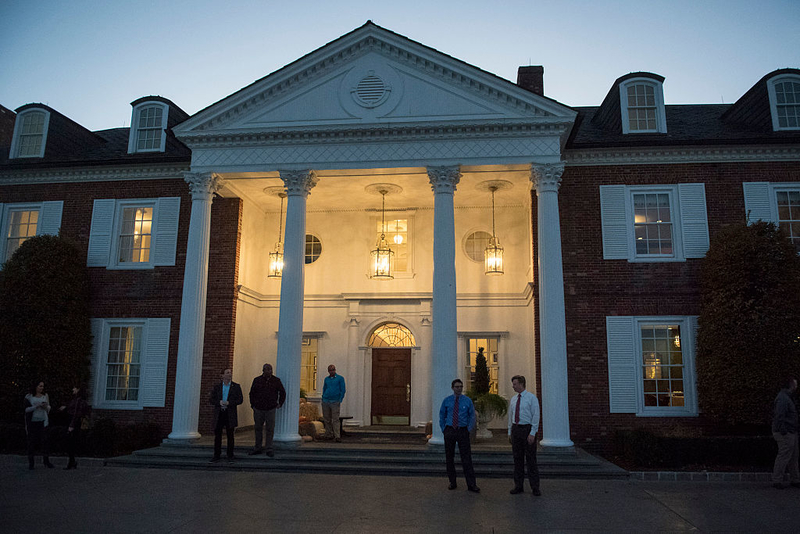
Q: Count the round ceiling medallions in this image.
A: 3